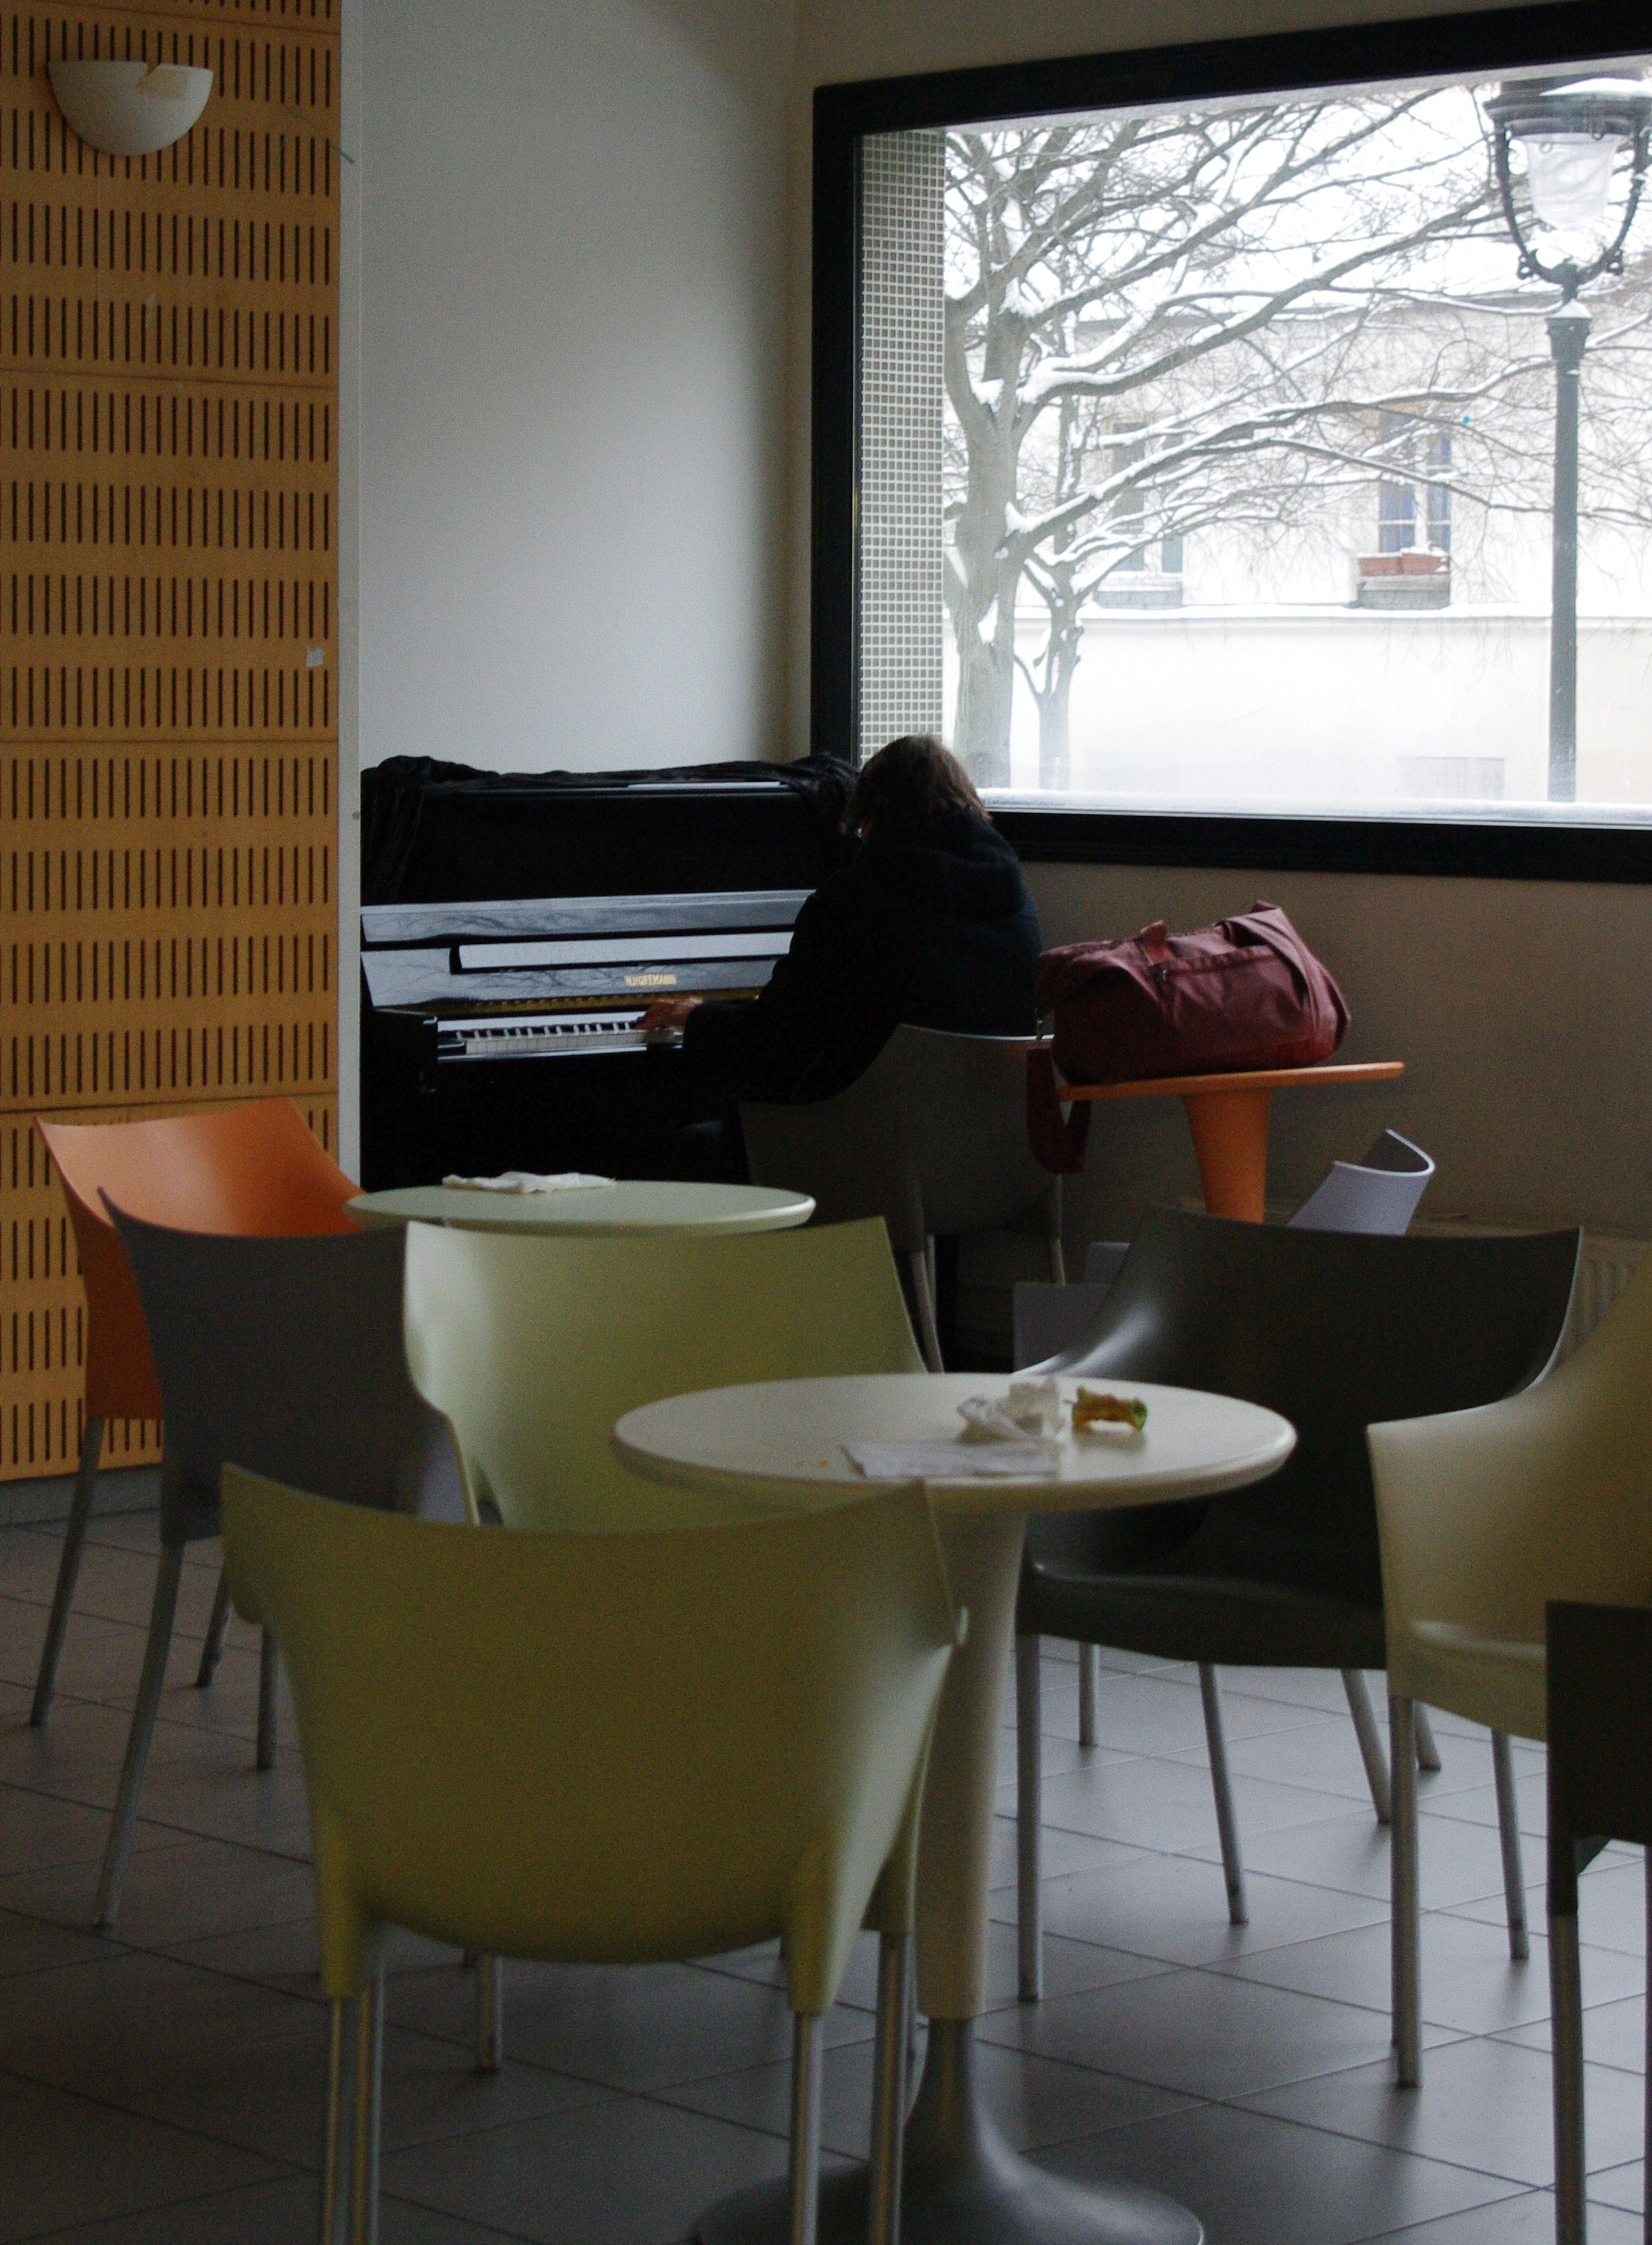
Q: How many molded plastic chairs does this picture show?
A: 9